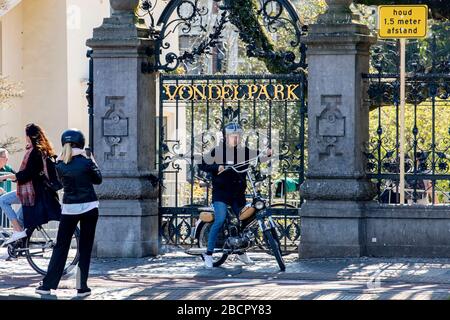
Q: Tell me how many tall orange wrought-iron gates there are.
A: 0